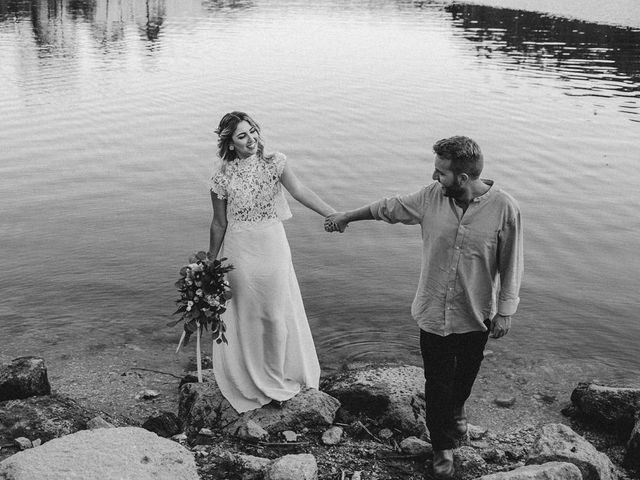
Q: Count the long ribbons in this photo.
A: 2